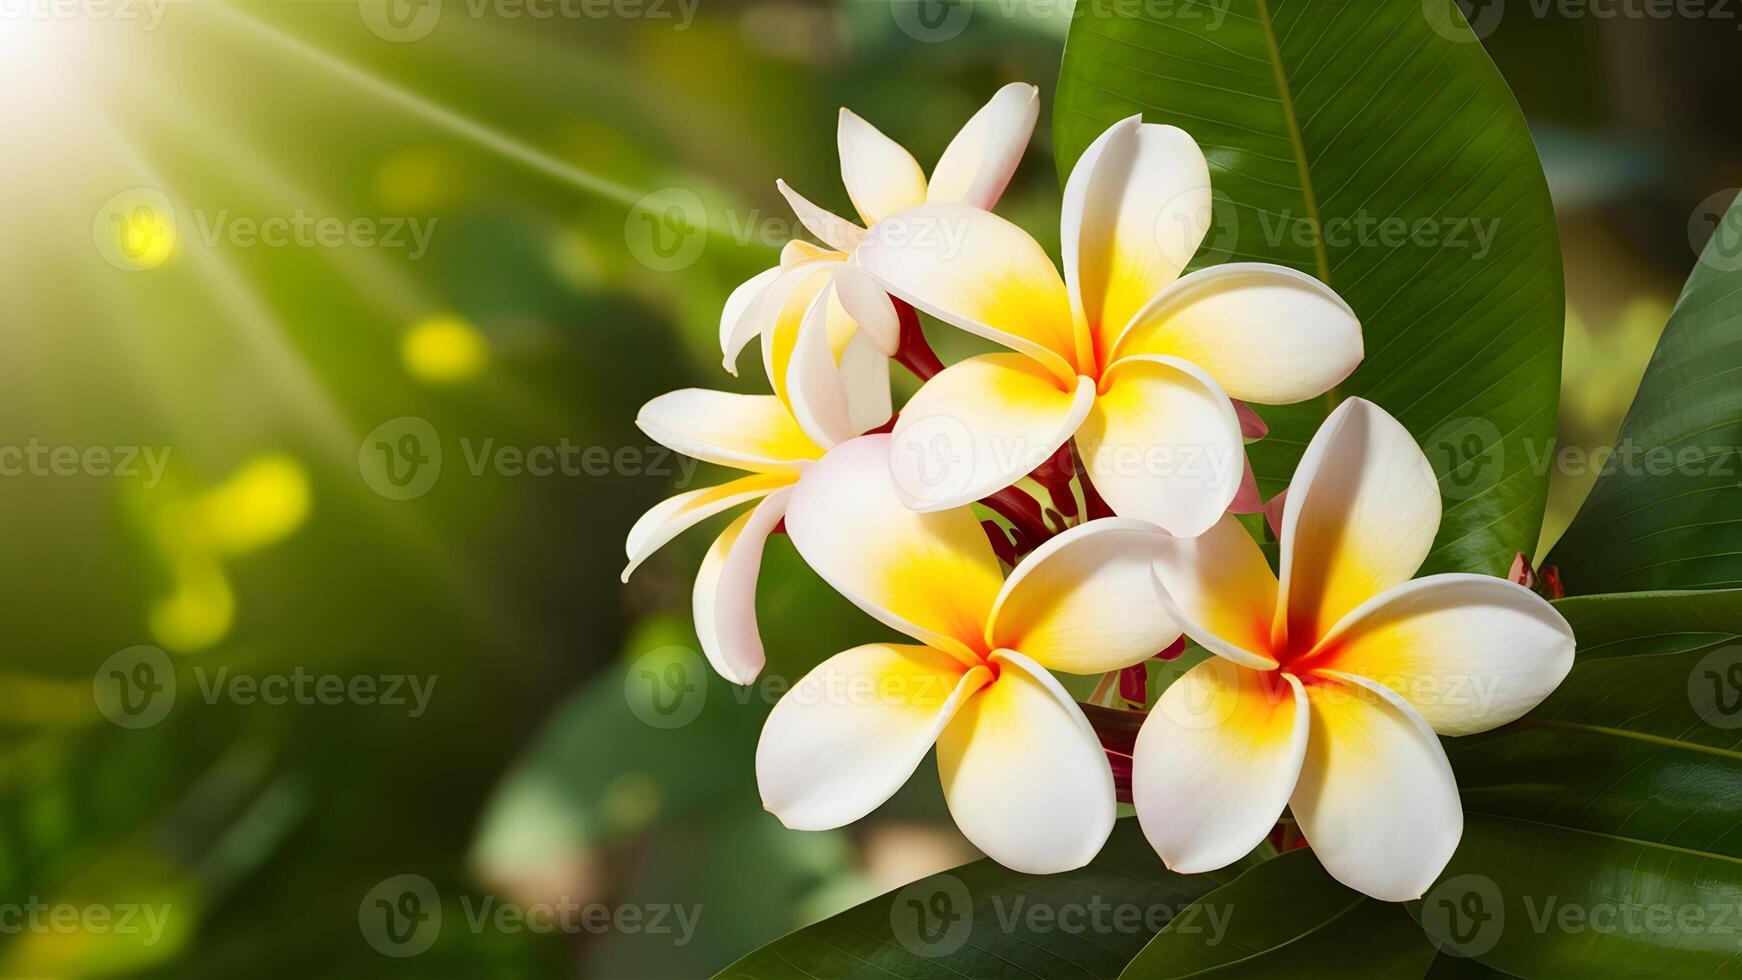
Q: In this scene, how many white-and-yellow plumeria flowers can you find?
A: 5